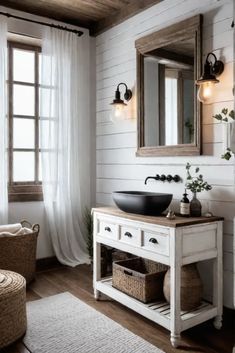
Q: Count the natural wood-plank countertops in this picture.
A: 1